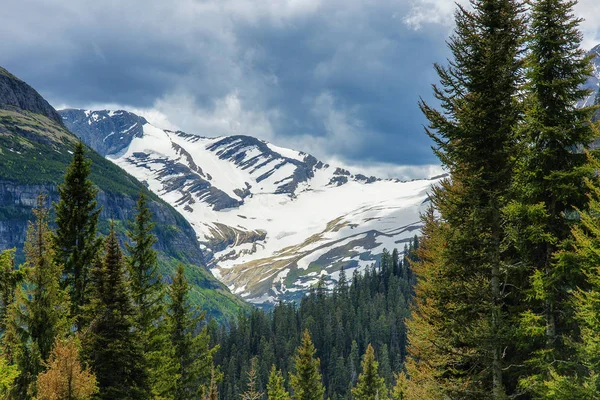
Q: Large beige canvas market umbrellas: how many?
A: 0